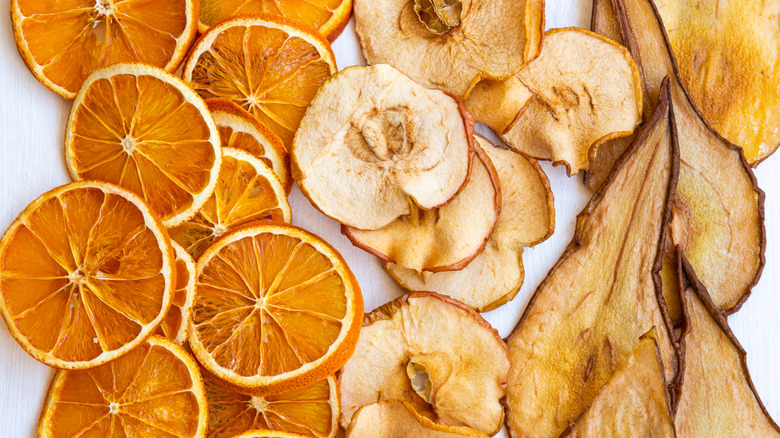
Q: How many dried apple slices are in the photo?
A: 8